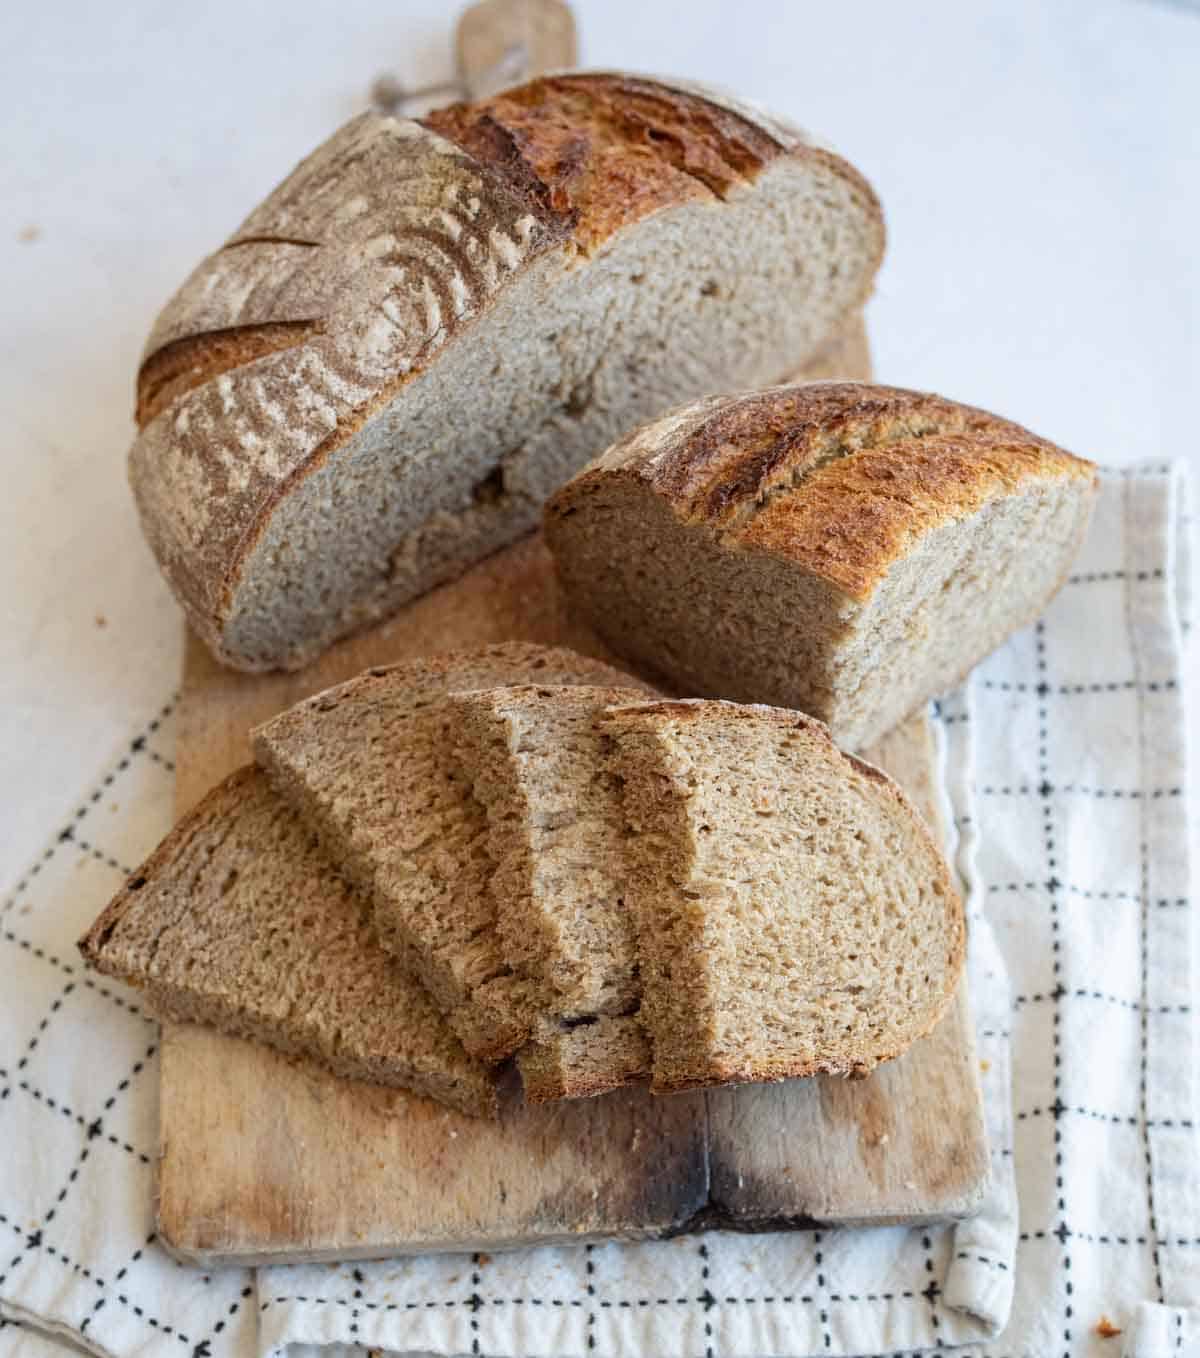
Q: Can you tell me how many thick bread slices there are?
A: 4